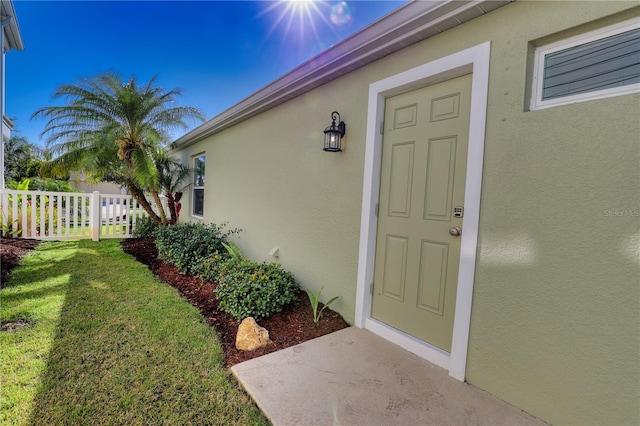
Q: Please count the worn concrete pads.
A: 1